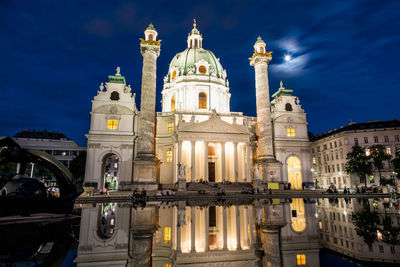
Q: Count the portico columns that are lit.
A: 6